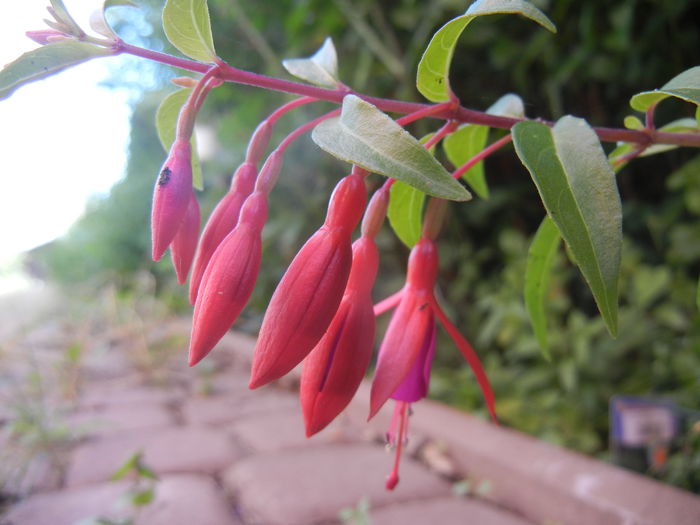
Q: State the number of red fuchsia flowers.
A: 7